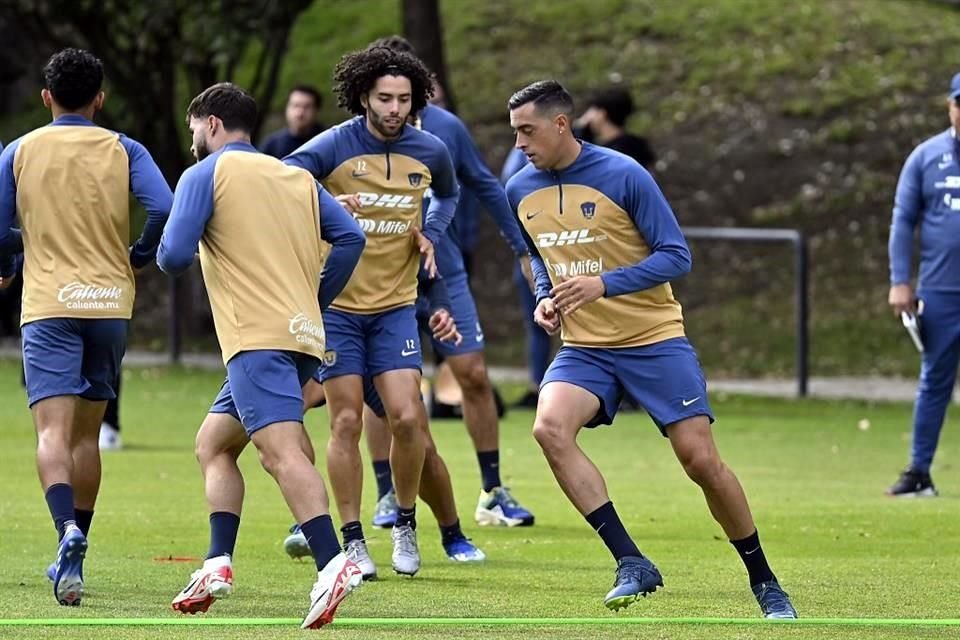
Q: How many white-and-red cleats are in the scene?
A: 2